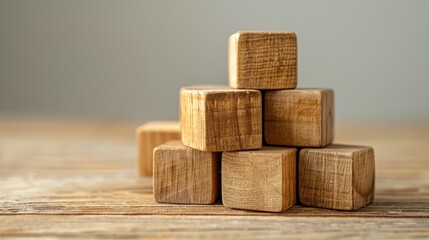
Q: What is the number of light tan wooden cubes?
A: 7